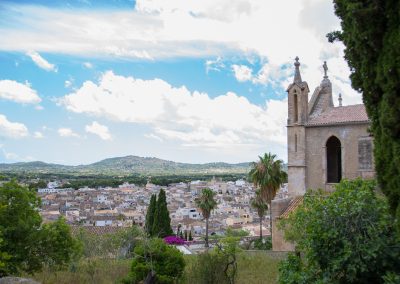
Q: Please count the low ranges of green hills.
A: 1